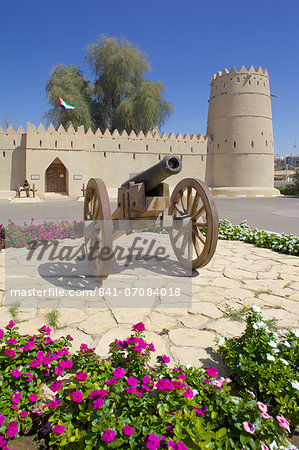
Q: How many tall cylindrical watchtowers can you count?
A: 1